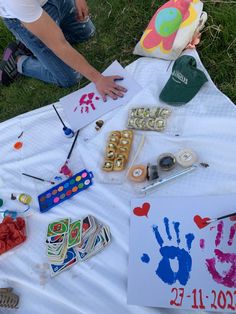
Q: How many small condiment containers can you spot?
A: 4